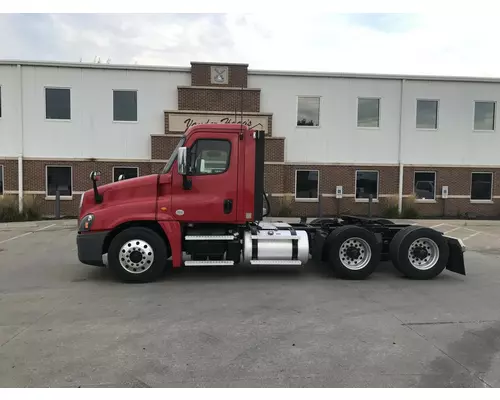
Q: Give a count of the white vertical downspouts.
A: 2